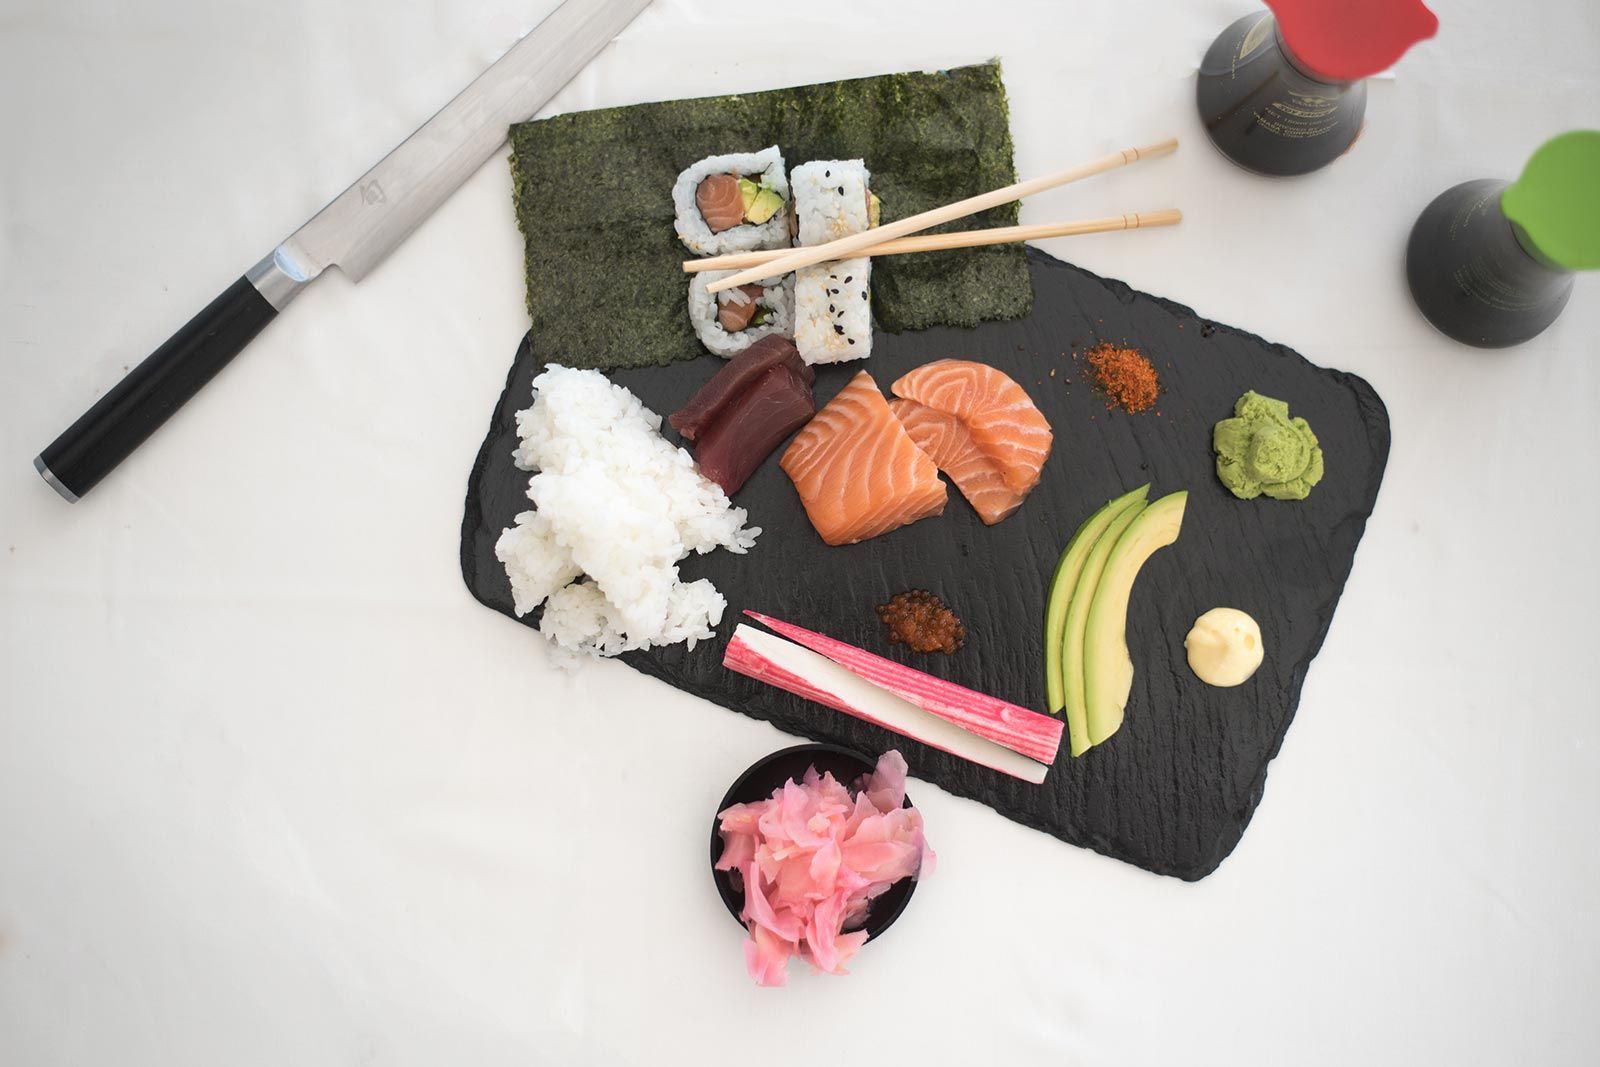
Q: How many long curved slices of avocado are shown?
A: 3